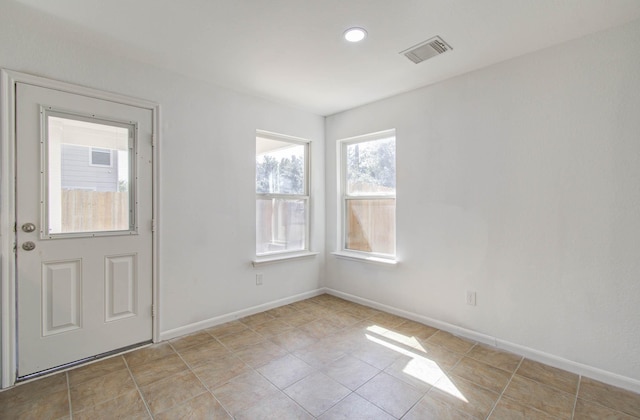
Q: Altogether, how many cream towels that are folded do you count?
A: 0